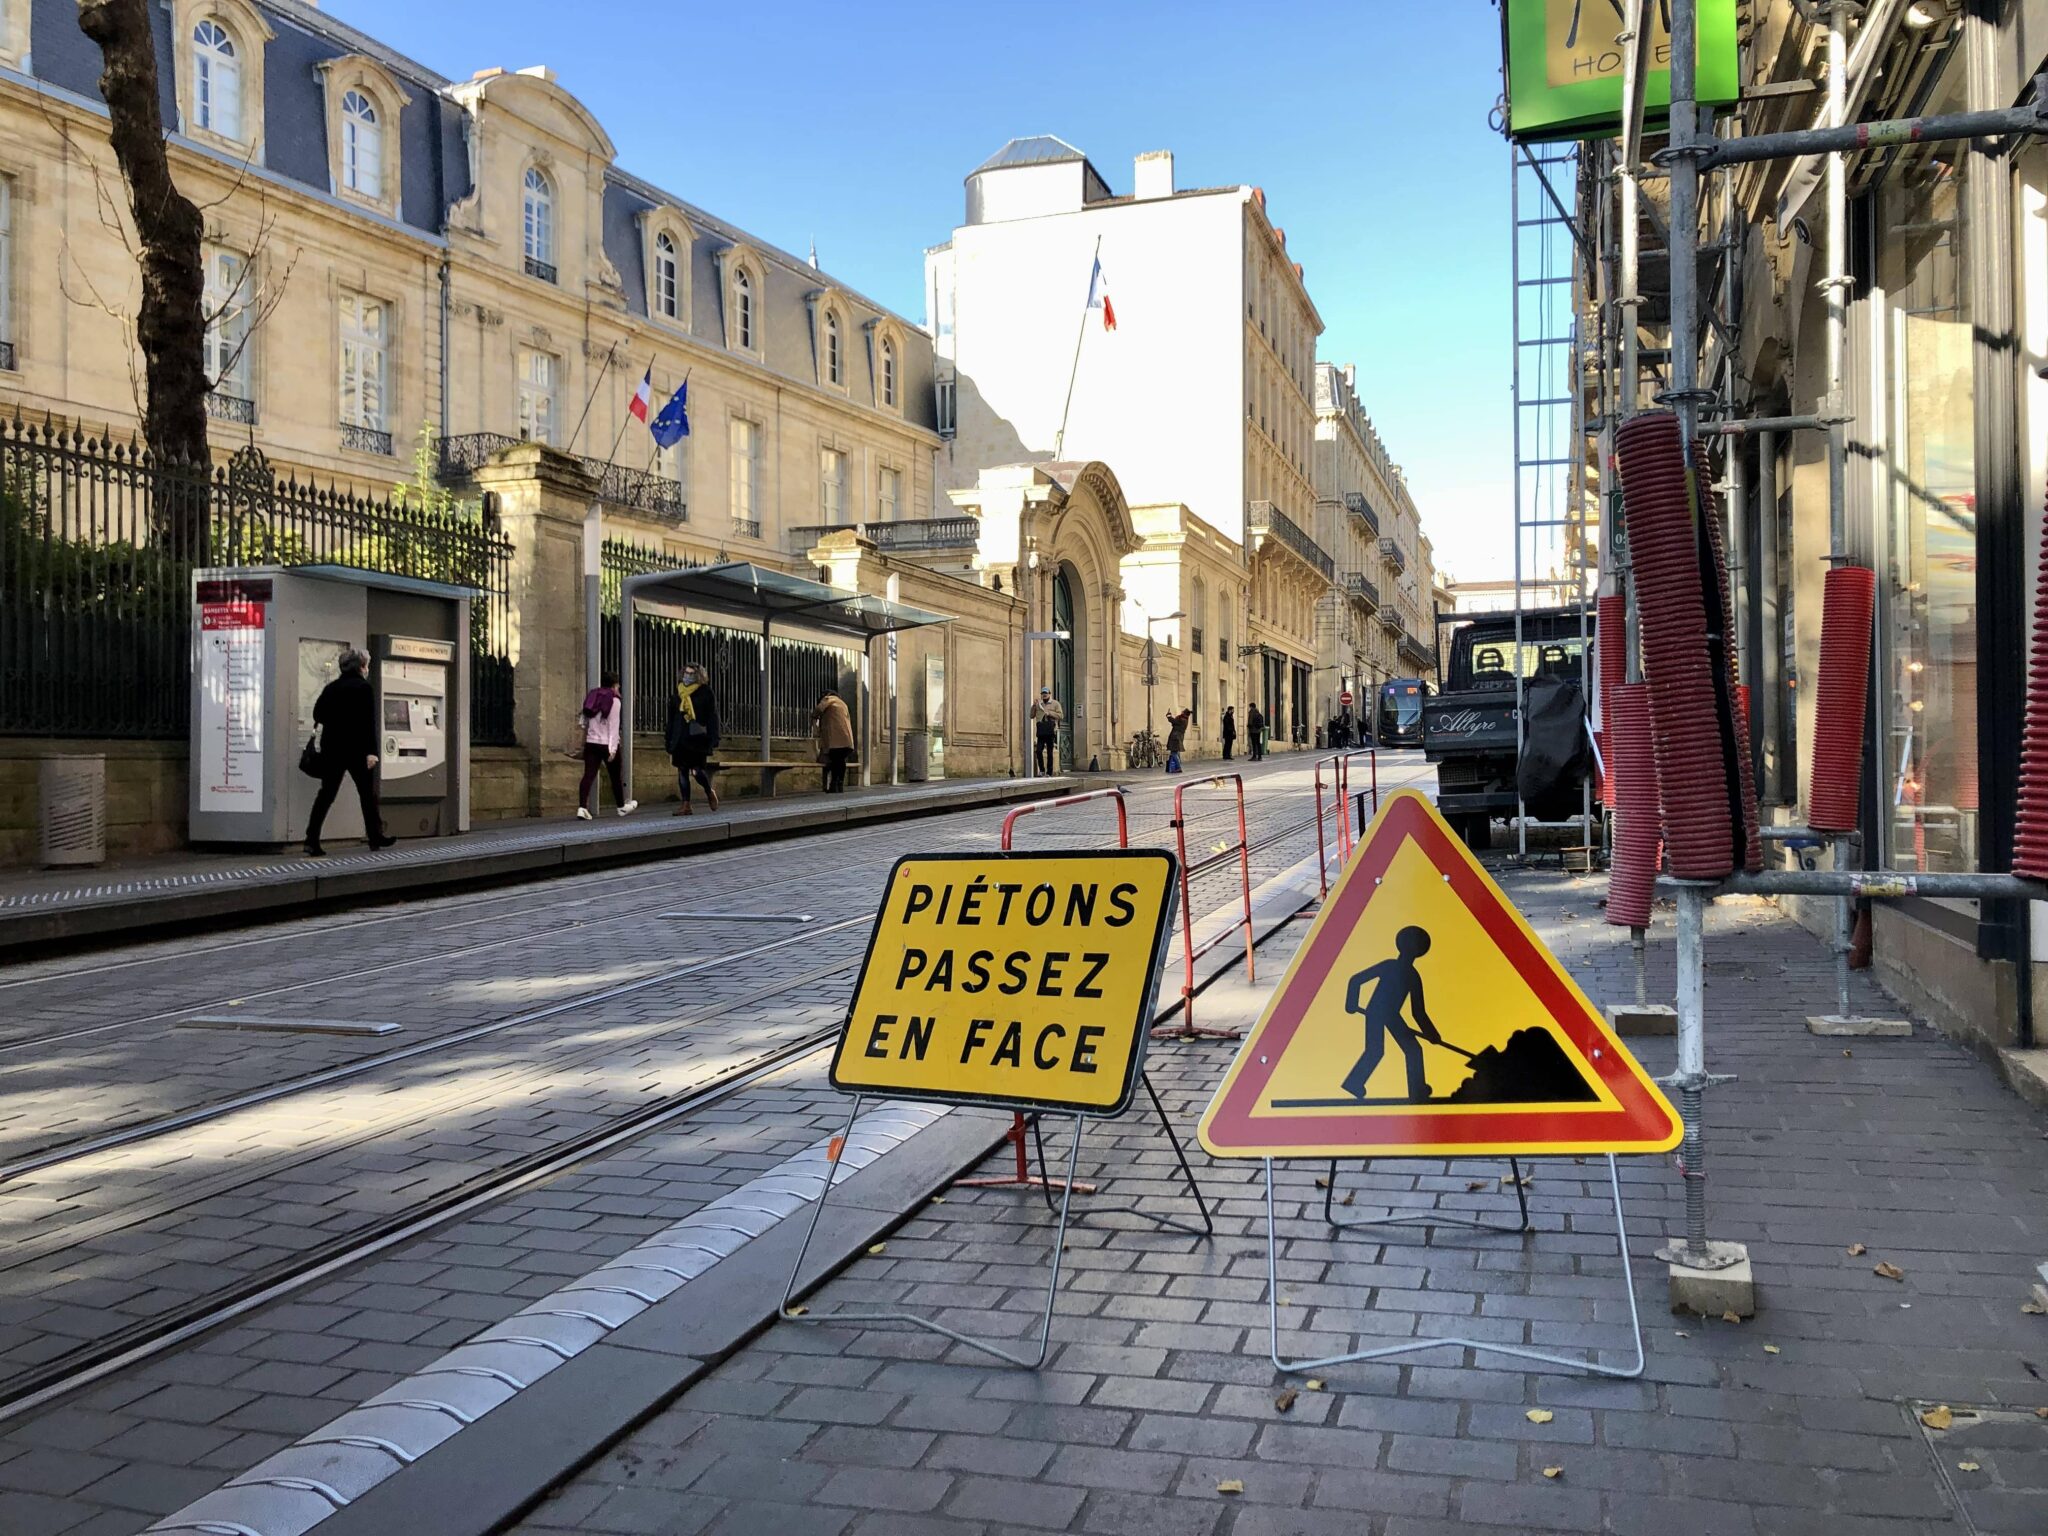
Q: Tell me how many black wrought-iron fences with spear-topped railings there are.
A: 2